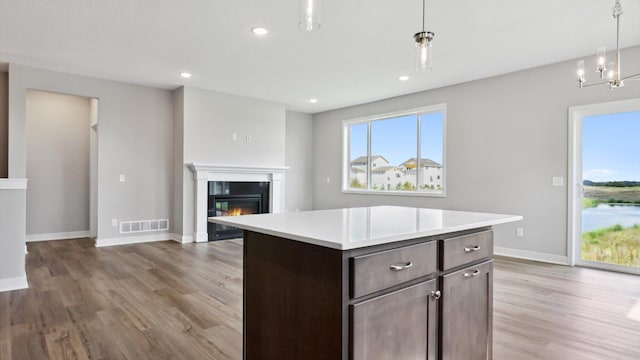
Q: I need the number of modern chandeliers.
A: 1